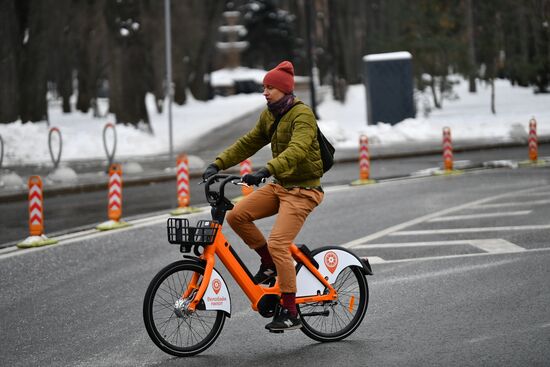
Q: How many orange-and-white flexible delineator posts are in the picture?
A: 7